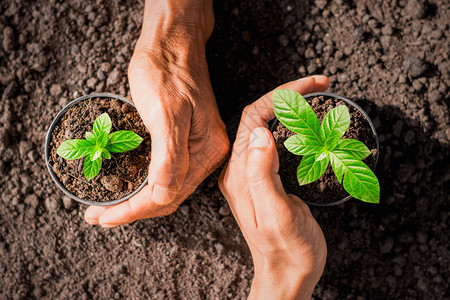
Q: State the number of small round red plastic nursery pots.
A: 0